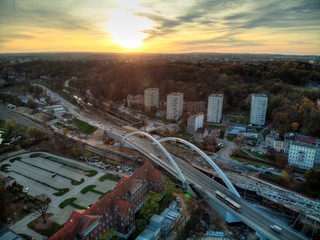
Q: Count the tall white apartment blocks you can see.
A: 4